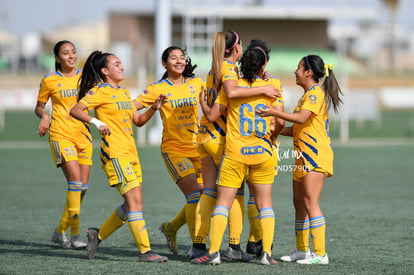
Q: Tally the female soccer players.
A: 7